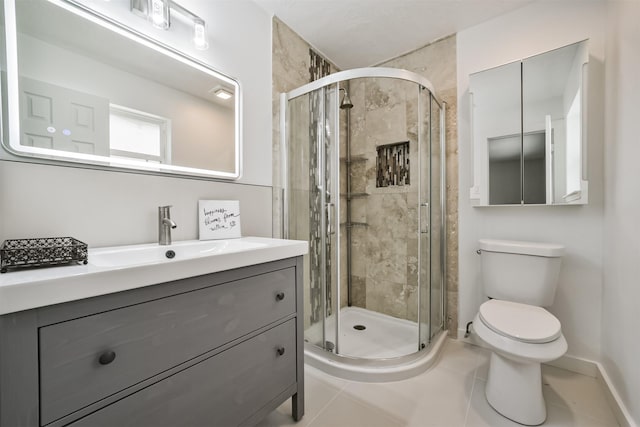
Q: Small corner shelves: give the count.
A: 3